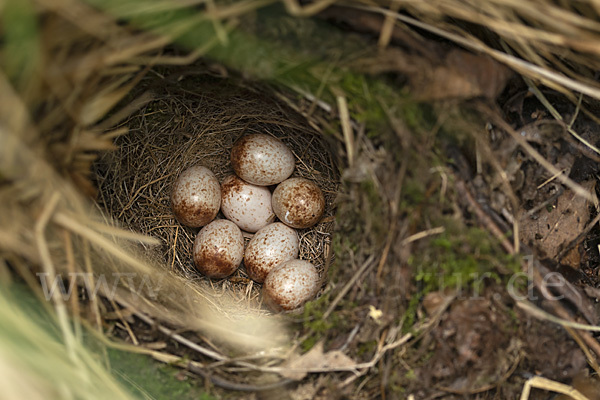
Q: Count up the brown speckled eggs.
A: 7